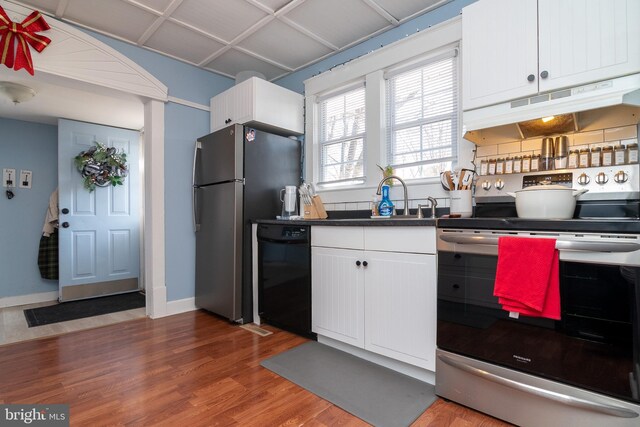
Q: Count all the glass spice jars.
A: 13